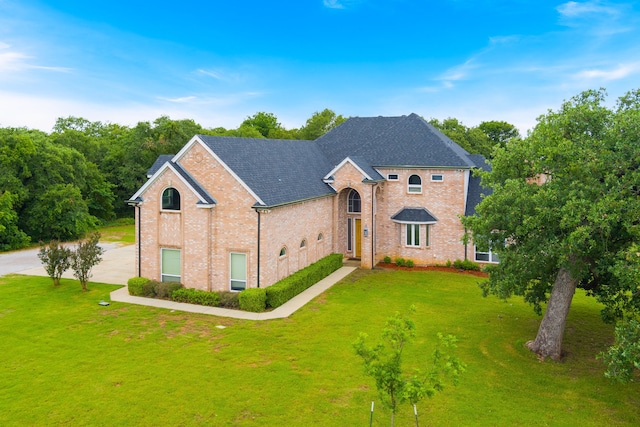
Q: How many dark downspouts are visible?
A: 4